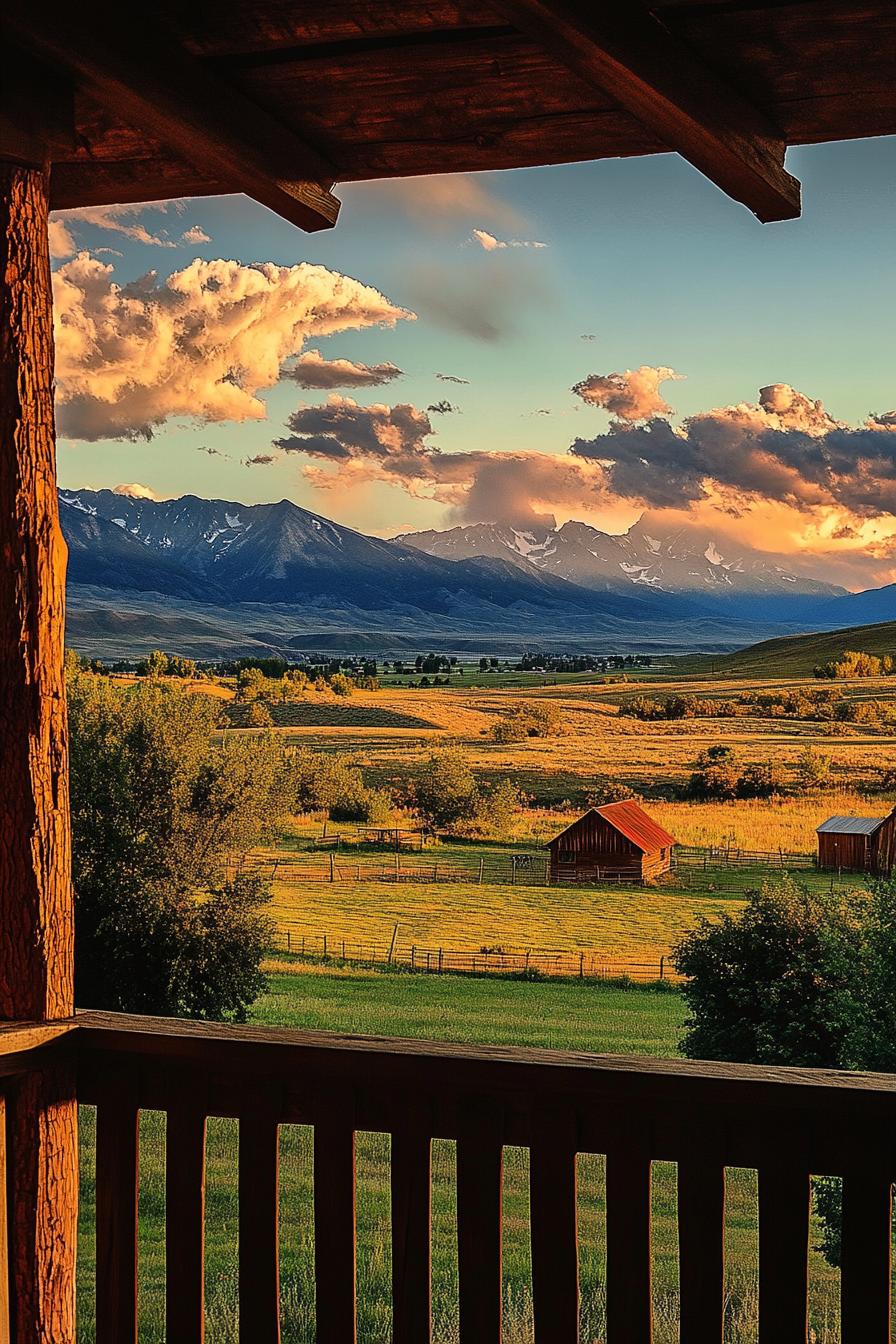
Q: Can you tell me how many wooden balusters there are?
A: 11